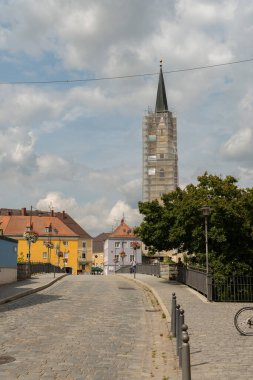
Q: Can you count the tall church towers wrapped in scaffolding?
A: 1